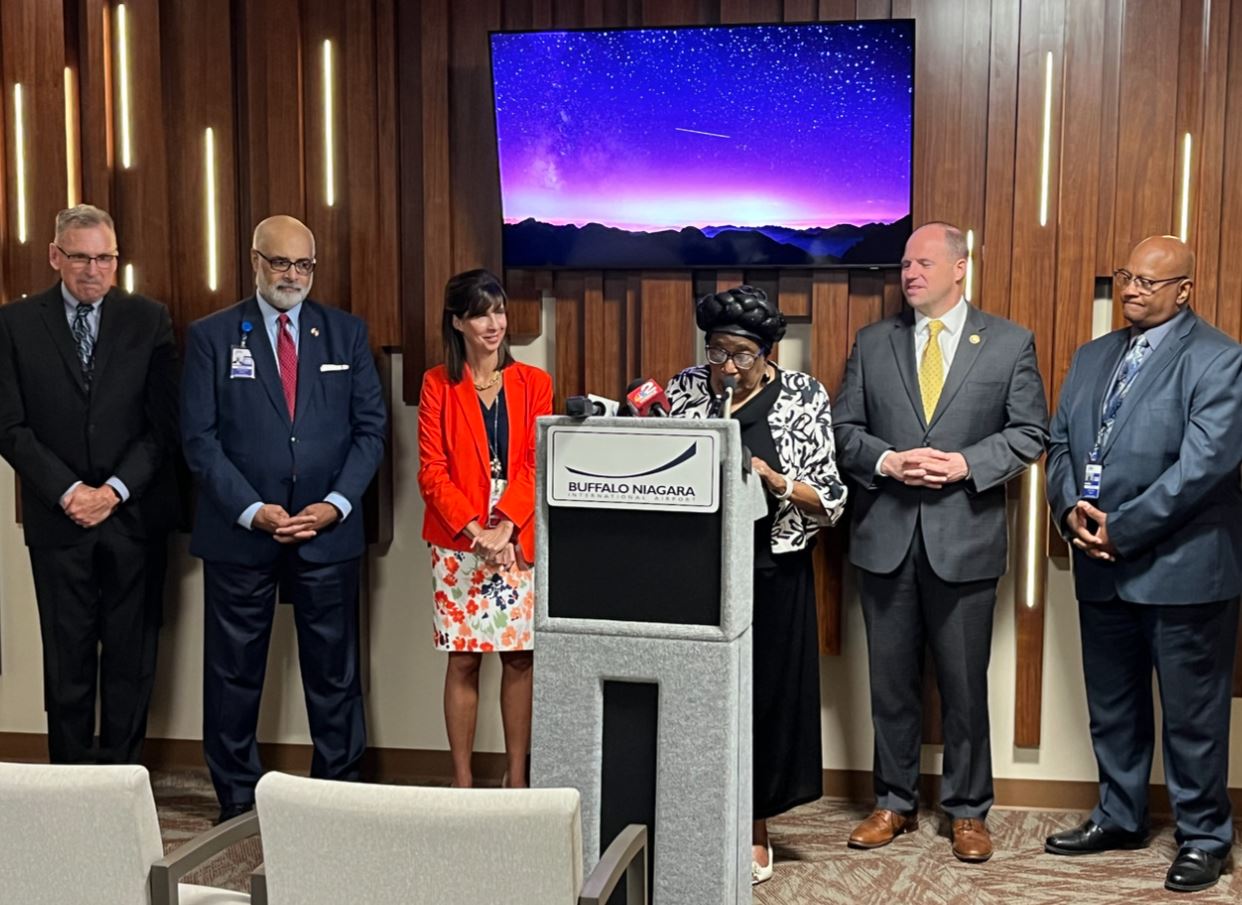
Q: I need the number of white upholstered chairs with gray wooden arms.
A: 2